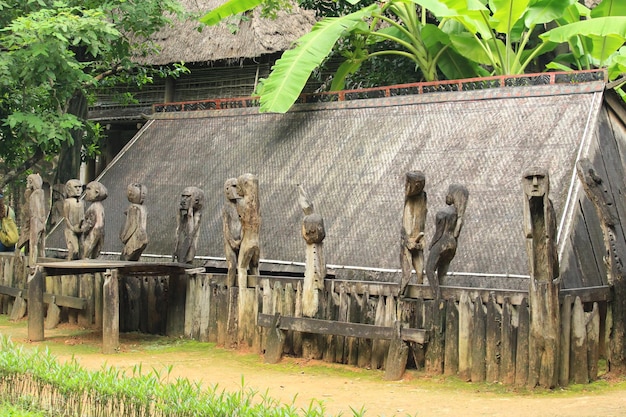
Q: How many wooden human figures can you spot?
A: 11